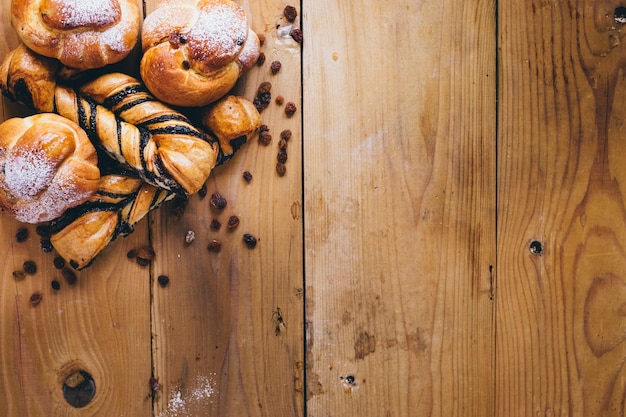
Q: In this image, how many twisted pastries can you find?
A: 2